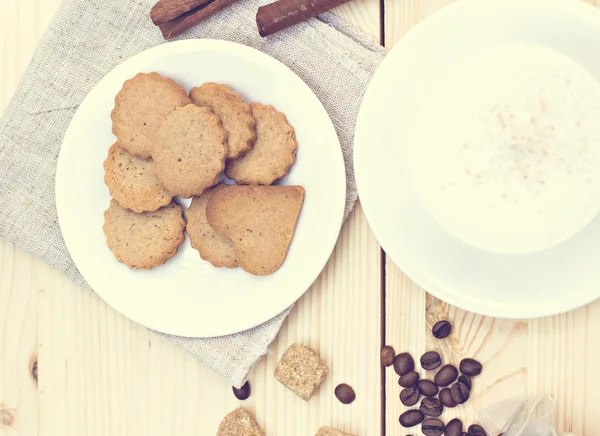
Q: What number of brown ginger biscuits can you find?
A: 8